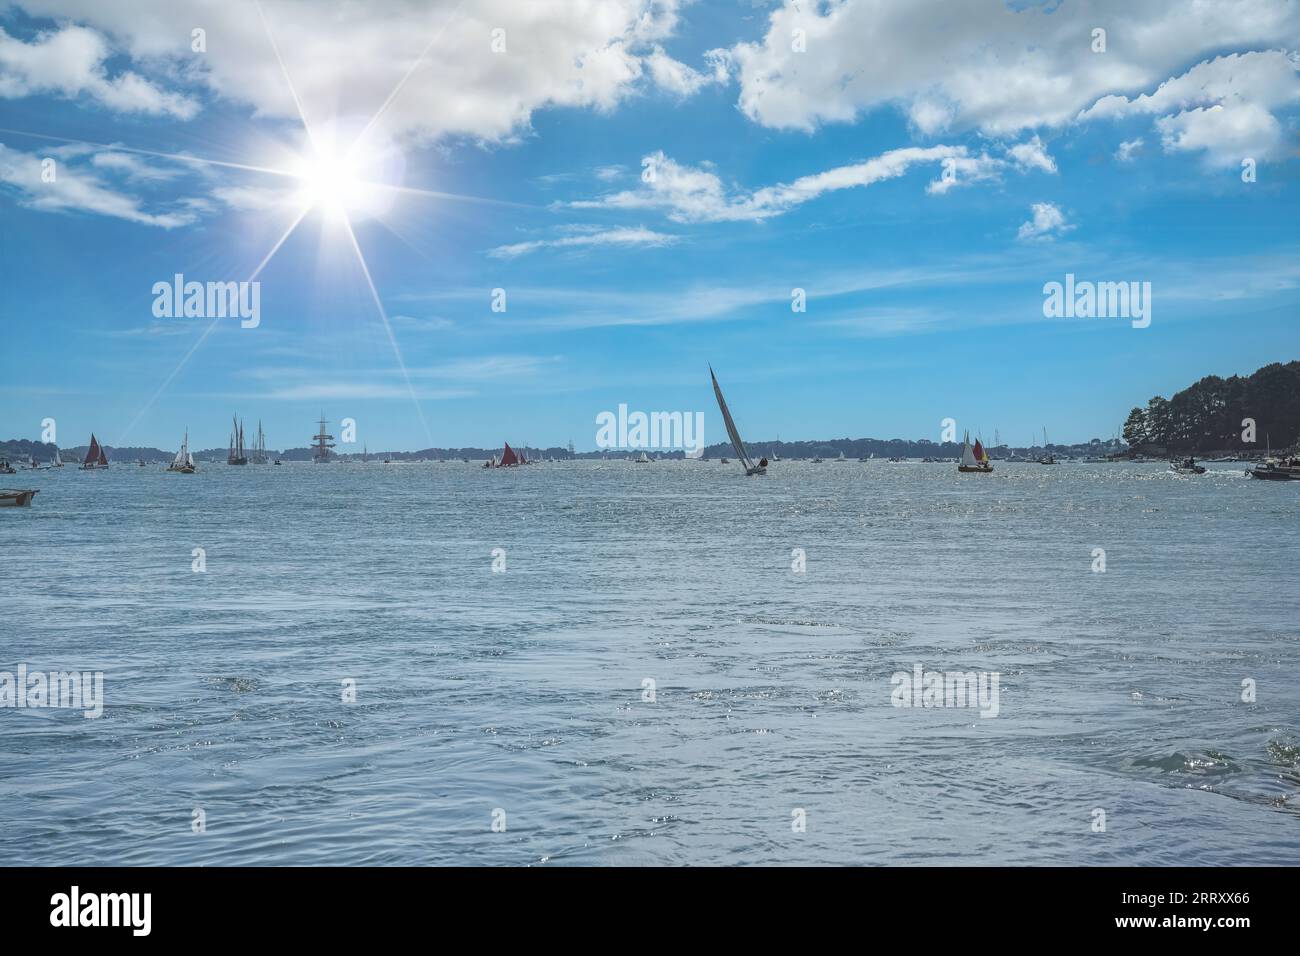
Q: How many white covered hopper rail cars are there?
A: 0